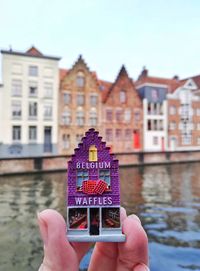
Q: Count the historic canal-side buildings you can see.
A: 5